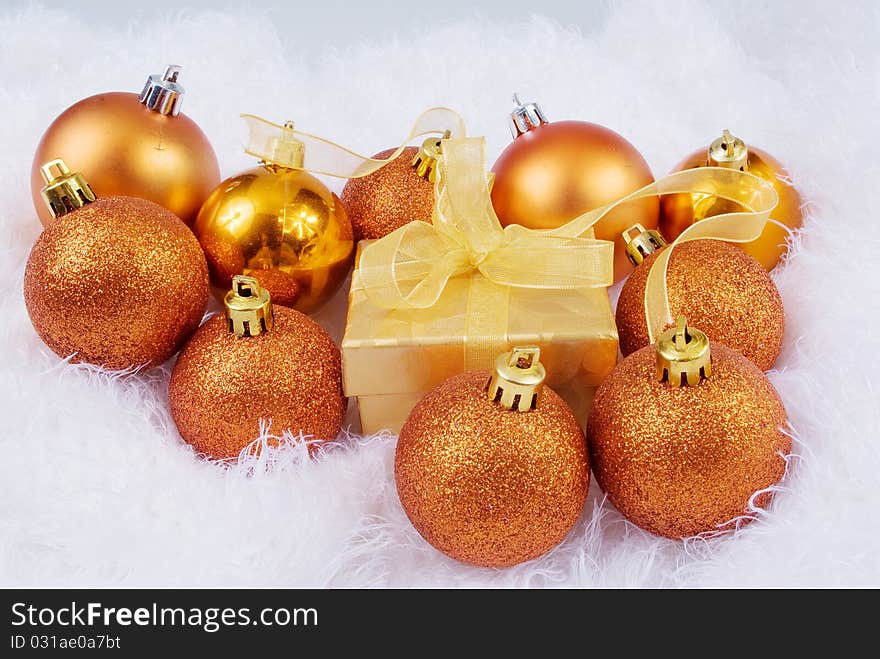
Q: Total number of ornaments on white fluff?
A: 10